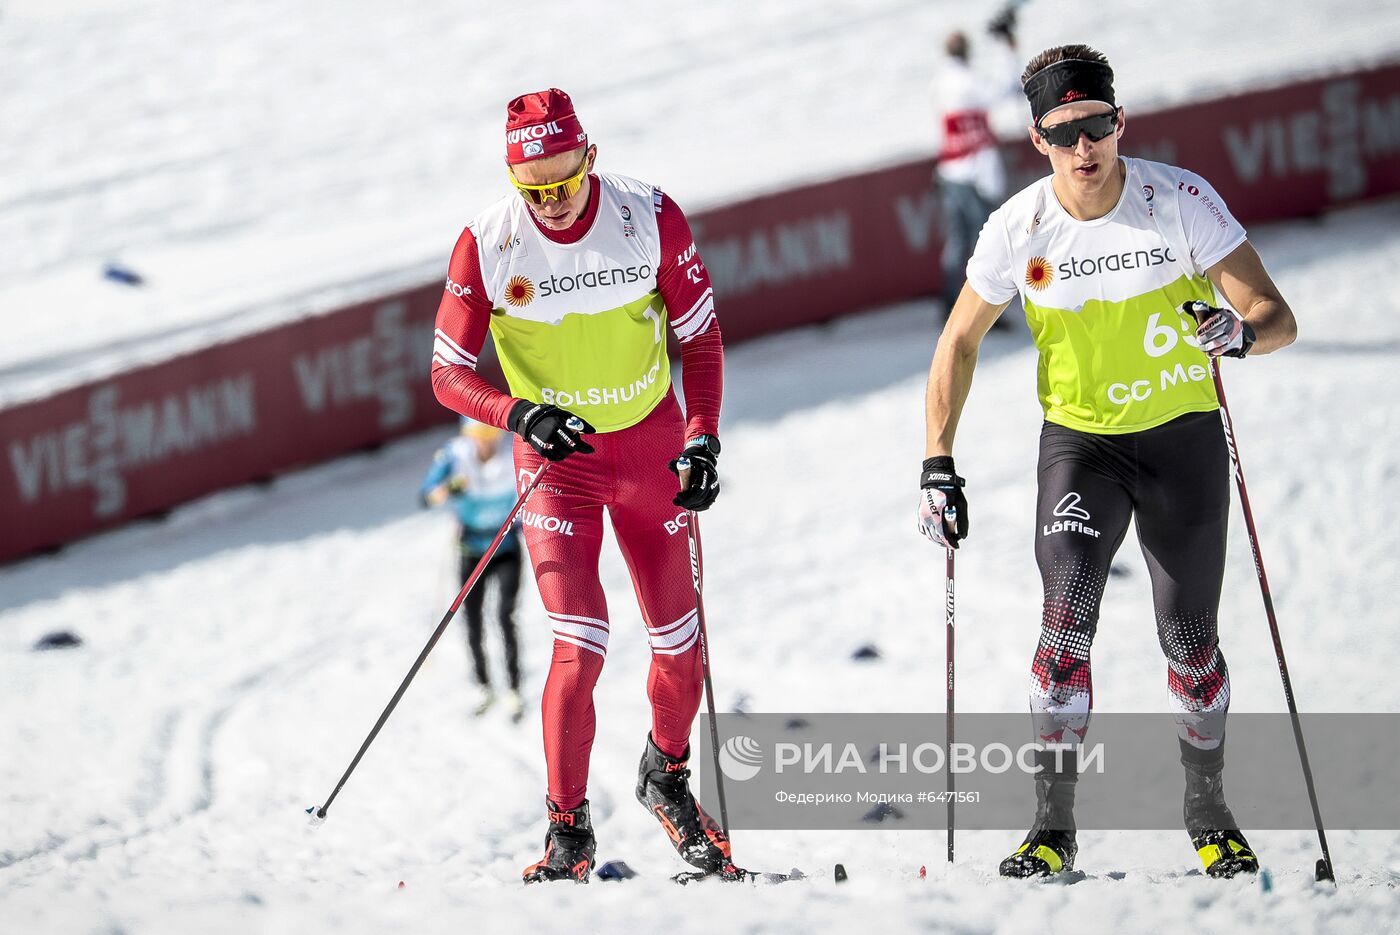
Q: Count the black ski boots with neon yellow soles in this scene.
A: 2